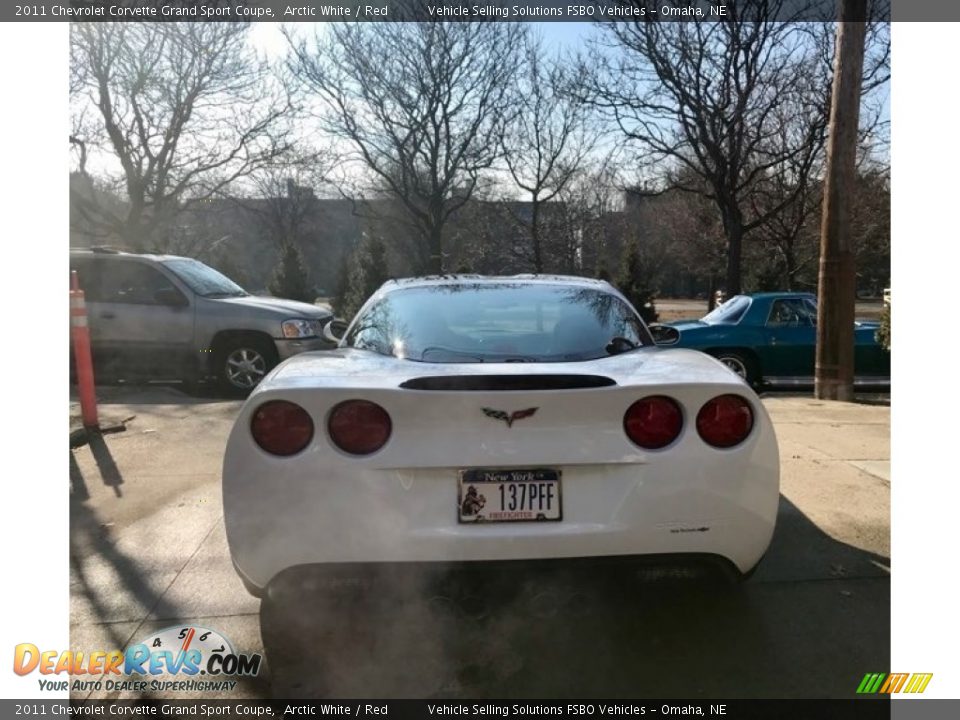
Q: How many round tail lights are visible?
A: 4